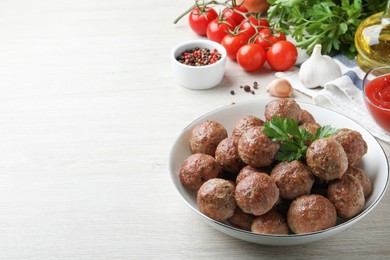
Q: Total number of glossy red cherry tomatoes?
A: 8